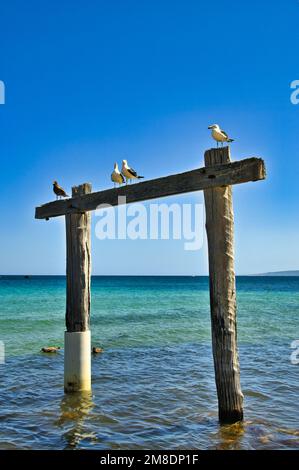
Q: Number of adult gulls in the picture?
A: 3